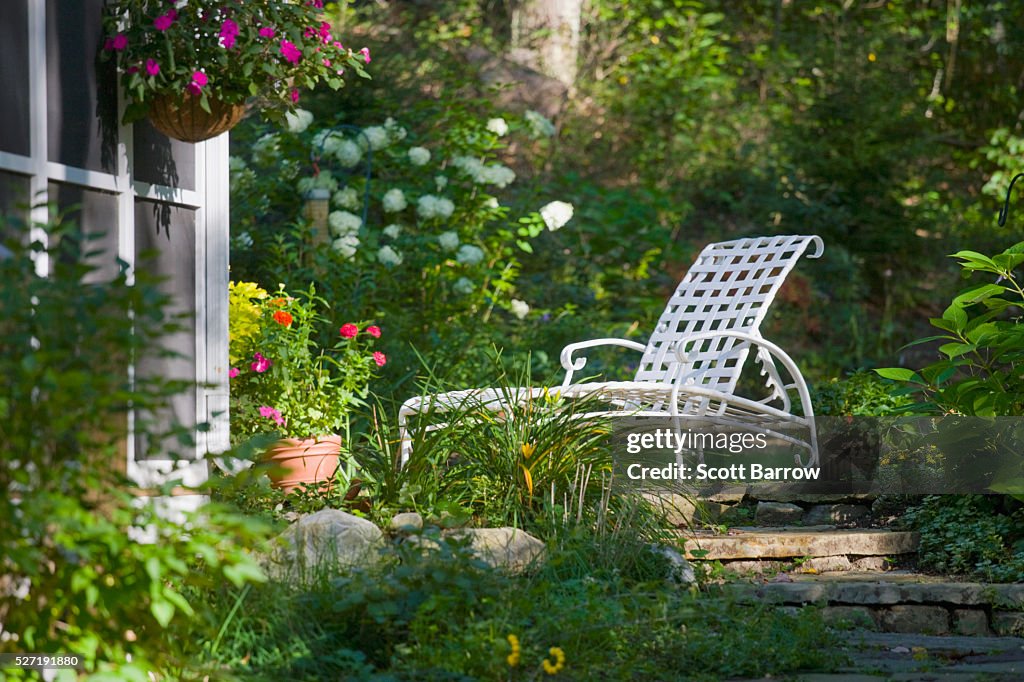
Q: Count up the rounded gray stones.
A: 3